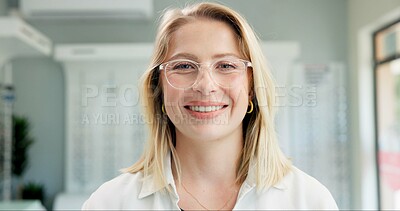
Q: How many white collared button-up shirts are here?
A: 1